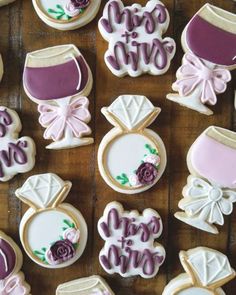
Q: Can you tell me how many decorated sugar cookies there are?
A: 12